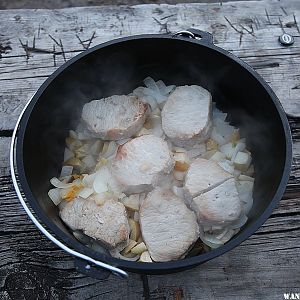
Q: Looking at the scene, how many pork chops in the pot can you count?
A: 6